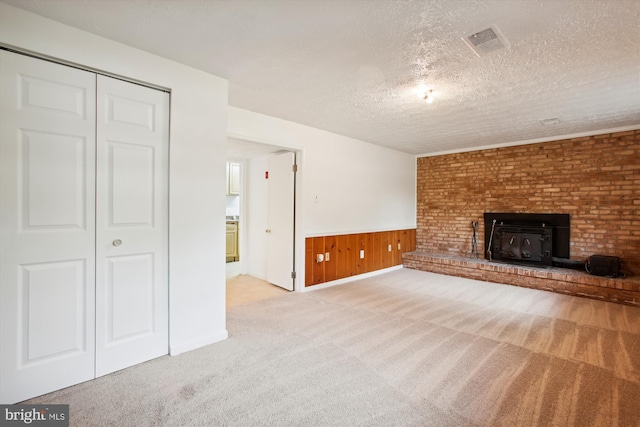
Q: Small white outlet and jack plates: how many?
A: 5